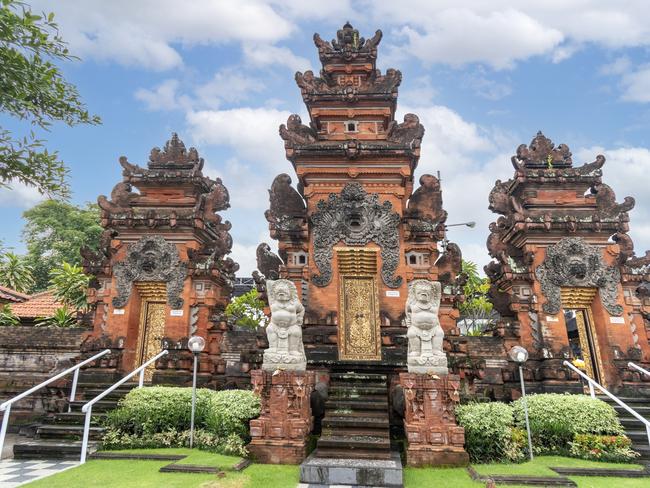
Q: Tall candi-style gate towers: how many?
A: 3